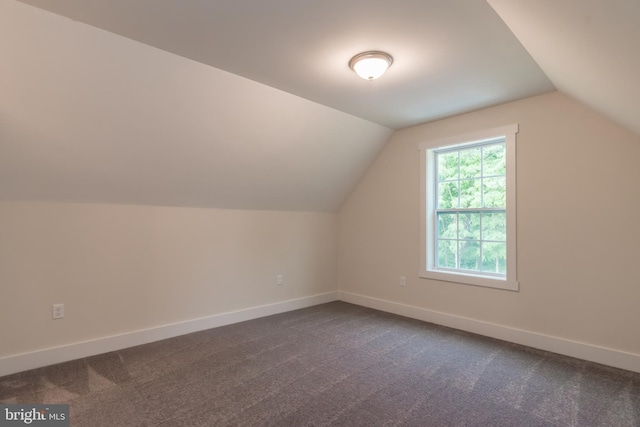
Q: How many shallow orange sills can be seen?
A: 0